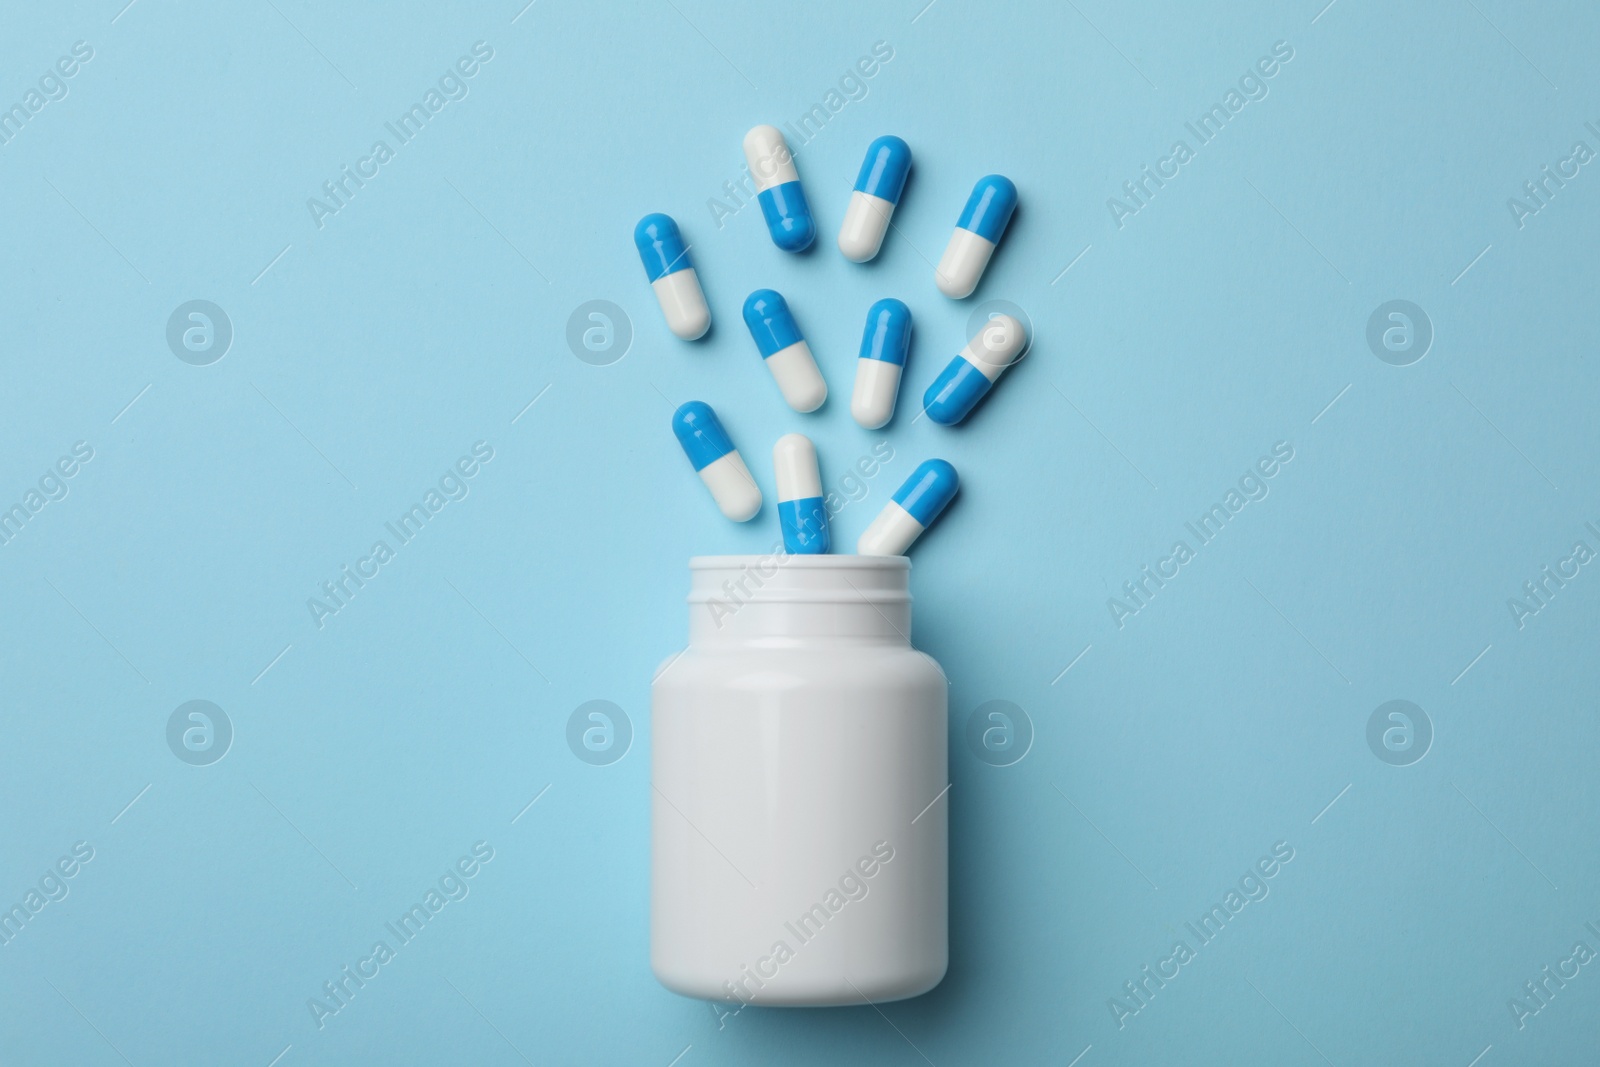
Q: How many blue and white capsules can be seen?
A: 10